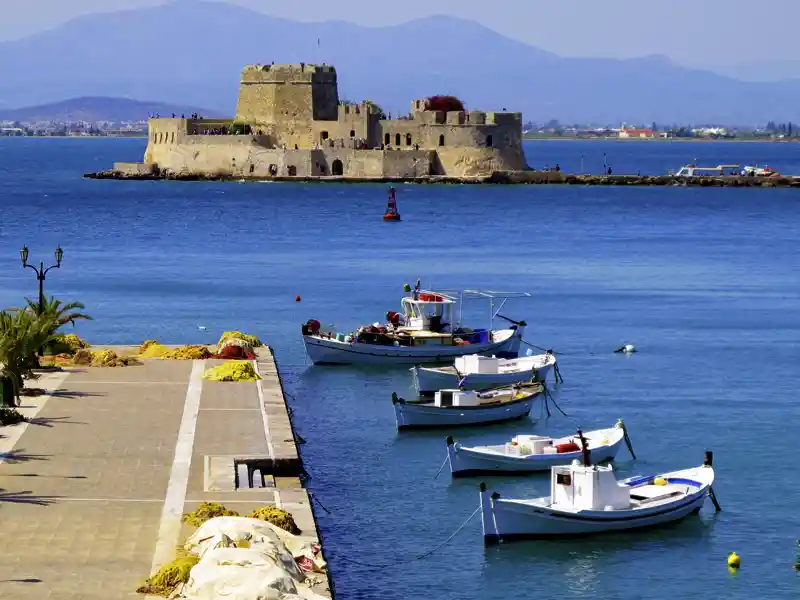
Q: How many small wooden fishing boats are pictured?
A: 5